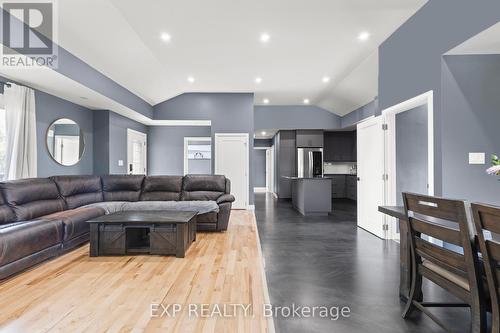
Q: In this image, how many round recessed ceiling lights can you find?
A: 9